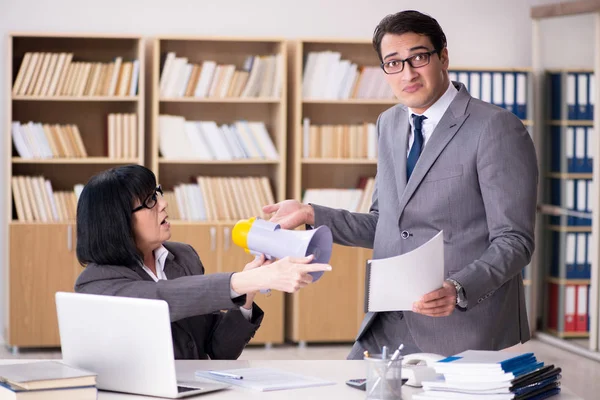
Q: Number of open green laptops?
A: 0